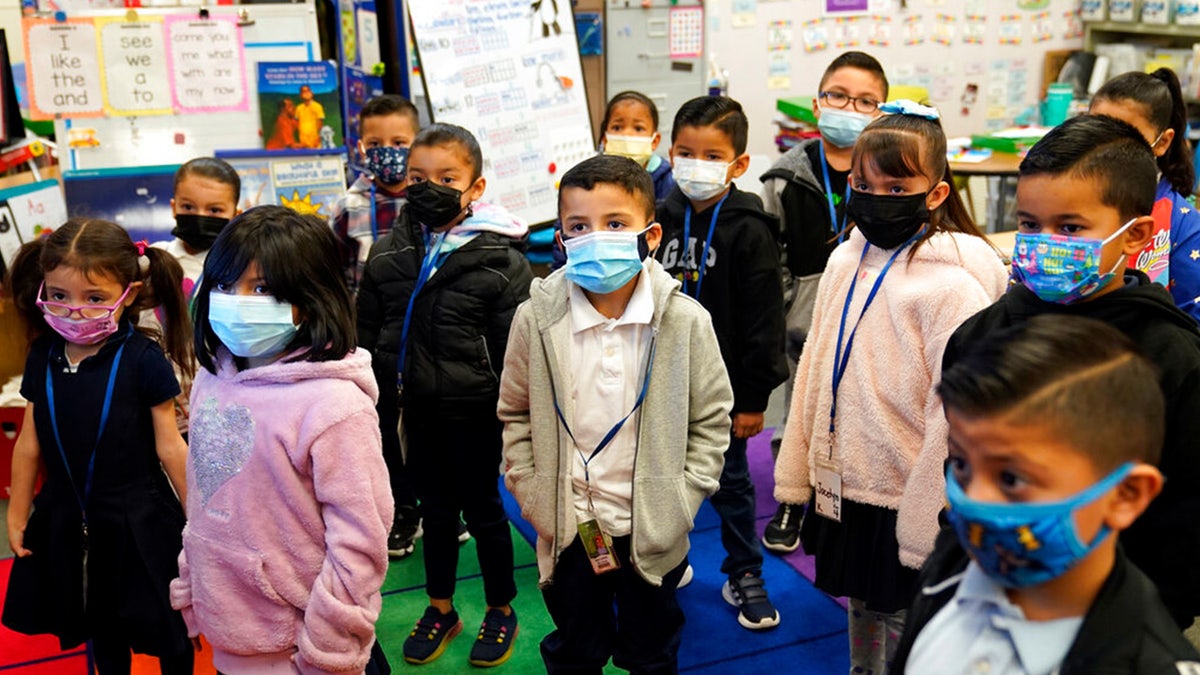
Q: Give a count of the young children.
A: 13